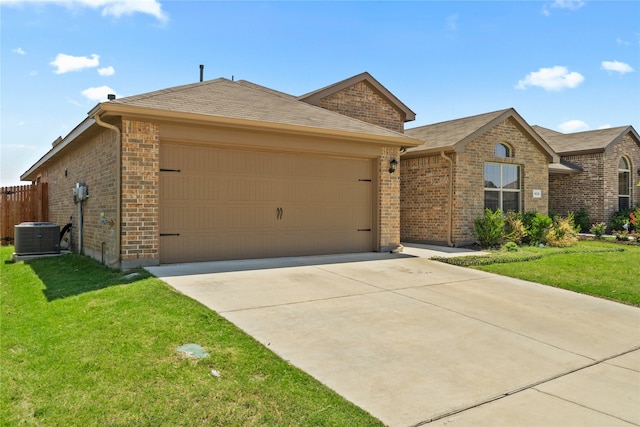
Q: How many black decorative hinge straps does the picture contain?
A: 4